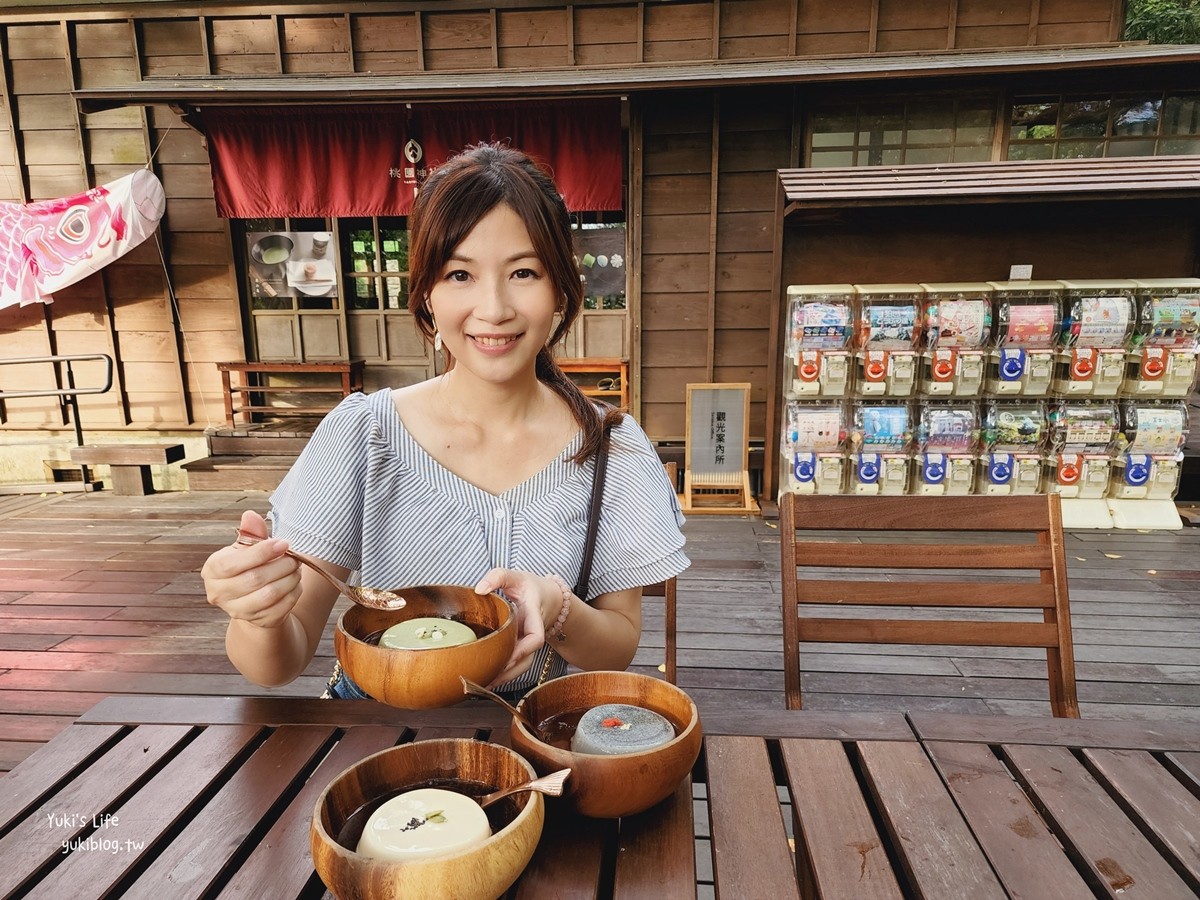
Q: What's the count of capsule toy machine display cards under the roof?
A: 12